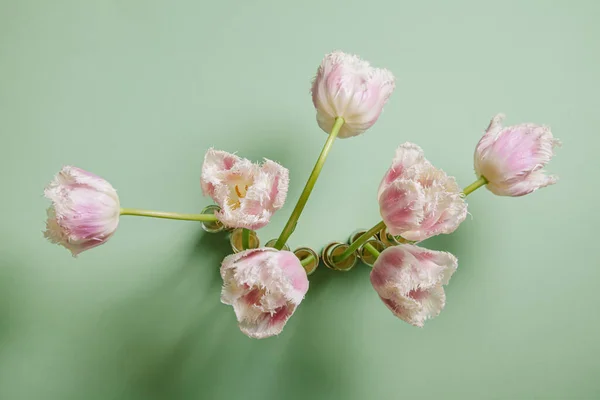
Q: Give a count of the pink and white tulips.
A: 7